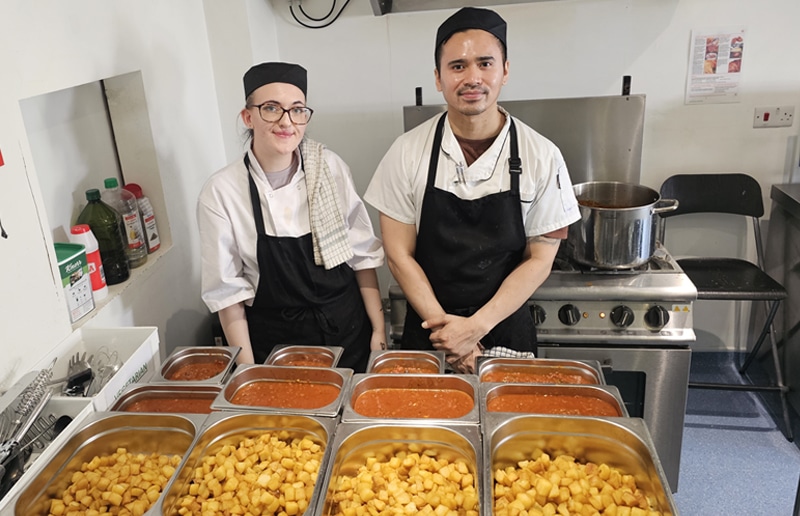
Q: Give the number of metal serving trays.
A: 12